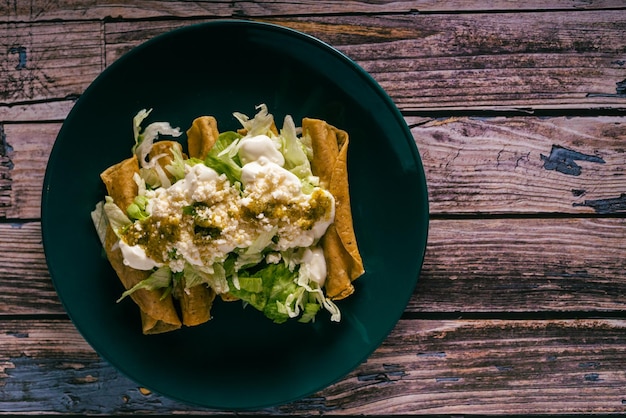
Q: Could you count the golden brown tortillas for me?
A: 5